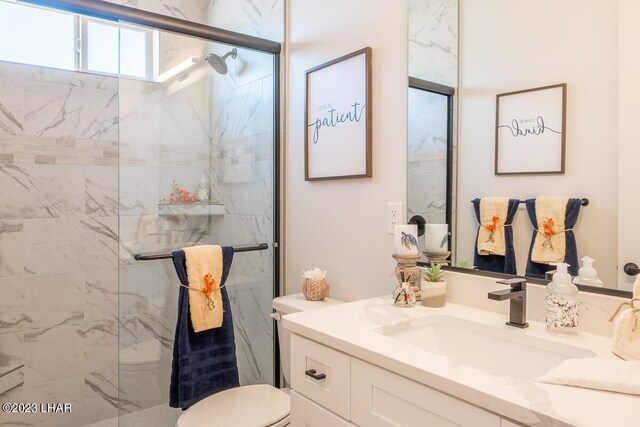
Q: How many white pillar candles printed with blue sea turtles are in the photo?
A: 1